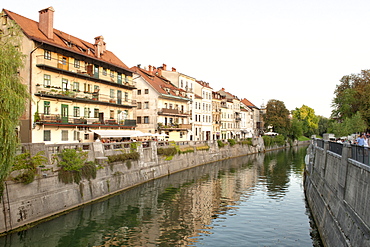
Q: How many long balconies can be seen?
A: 5